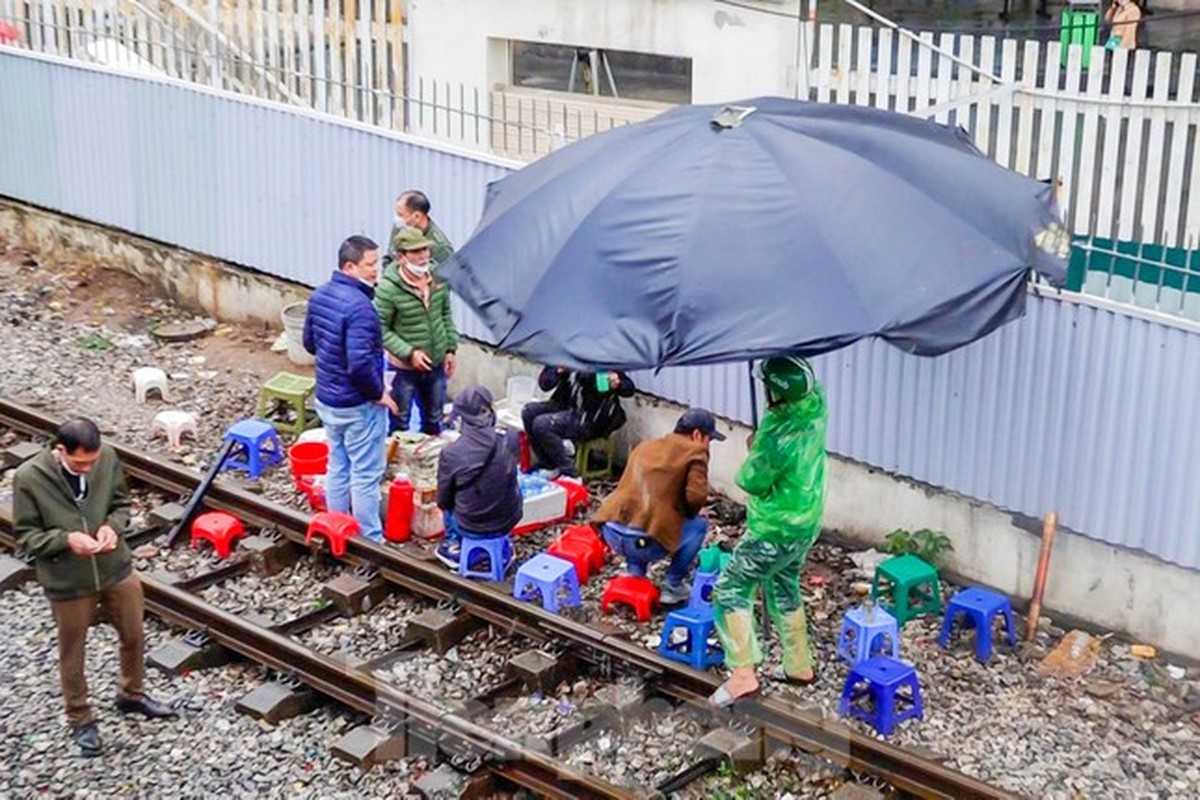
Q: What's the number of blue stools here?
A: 8